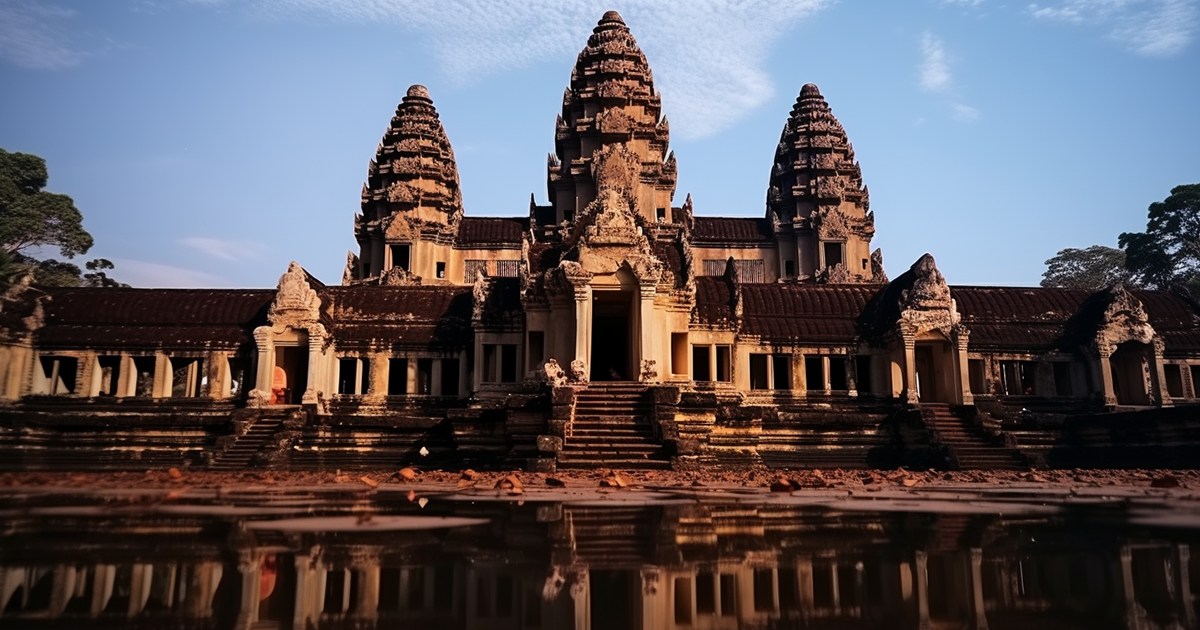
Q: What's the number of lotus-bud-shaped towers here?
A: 3